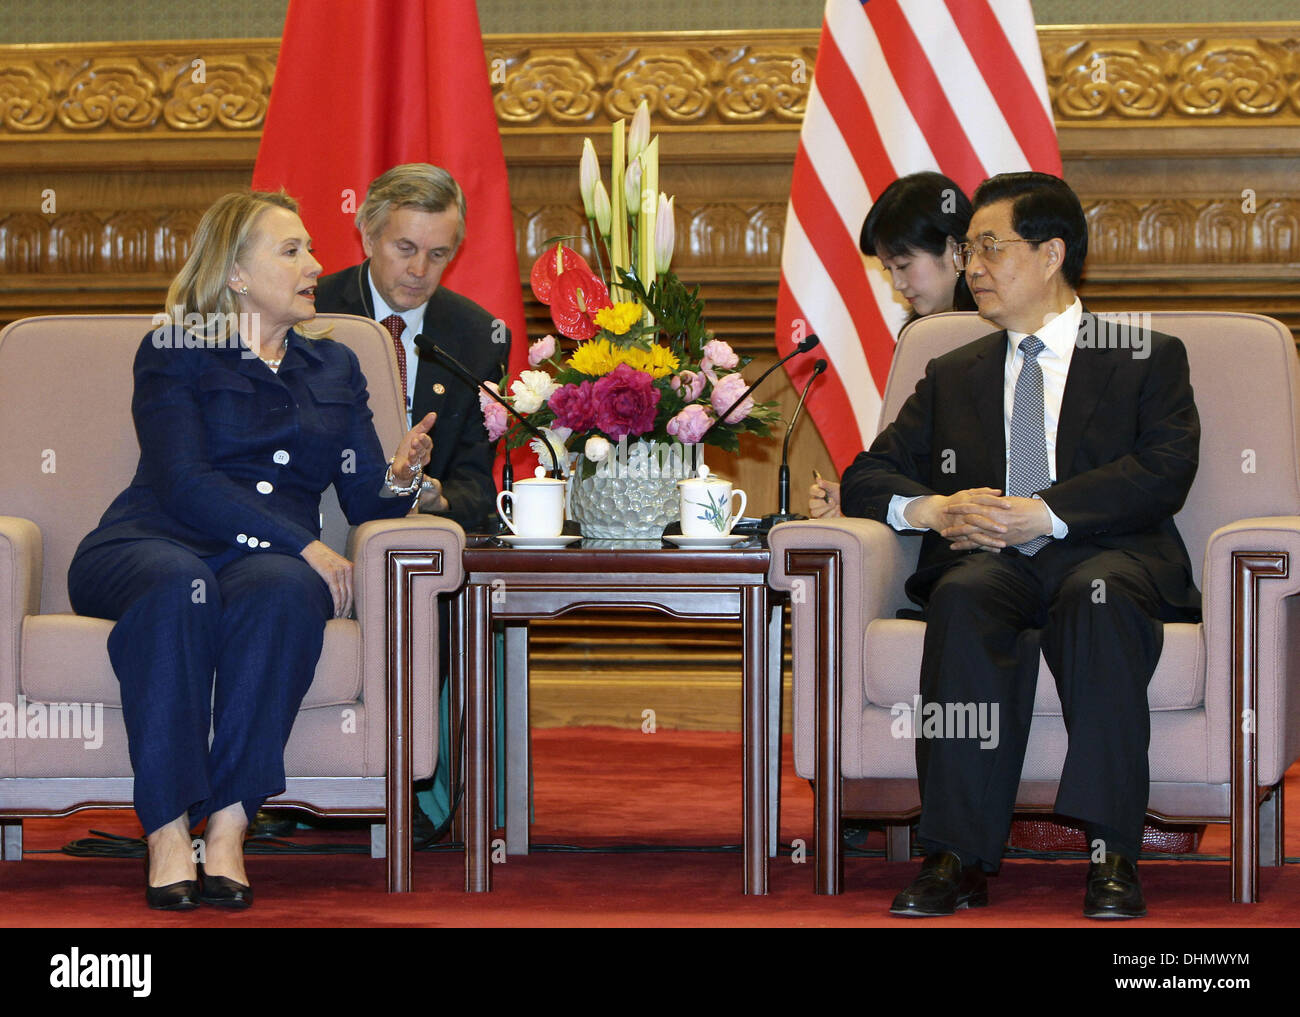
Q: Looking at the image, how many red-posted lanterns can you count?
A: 0